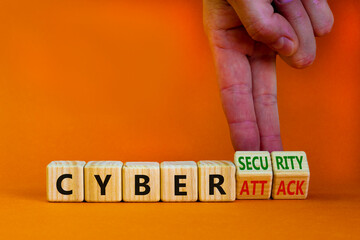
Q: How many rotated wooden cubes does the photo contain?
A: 2